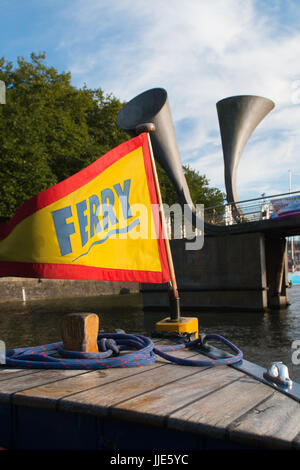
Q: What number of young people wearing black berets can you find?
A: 0